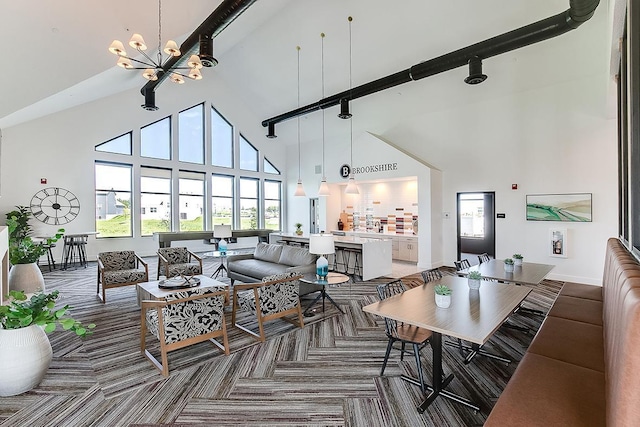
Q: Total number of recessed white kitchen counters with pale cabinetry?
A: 1